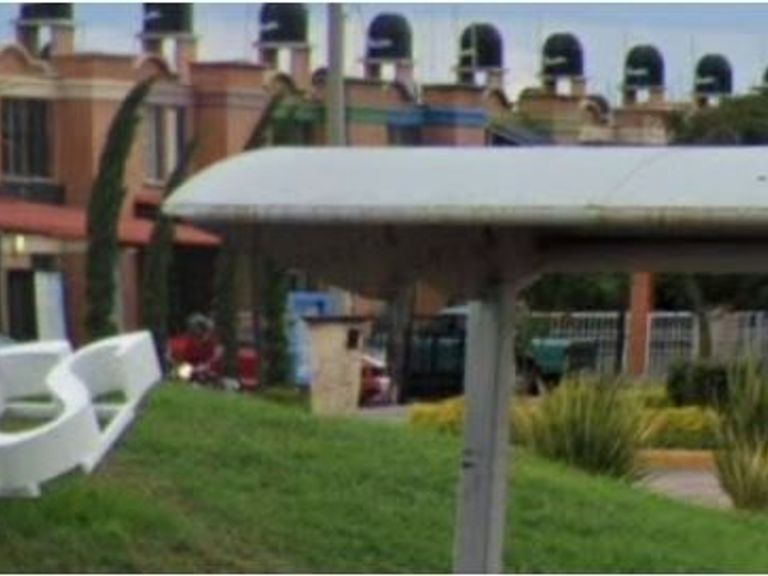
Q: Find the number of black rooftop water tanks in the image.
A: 8